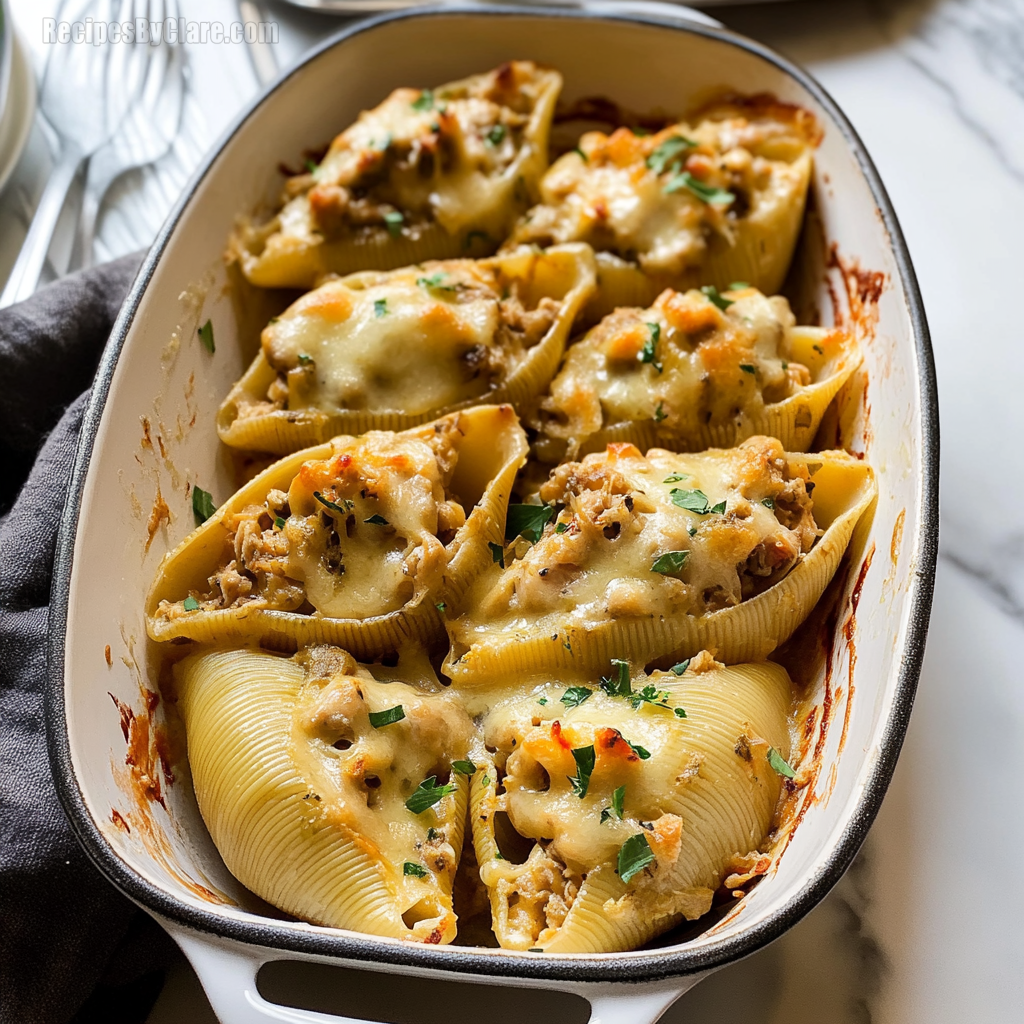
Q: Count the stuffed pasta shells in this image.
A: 8